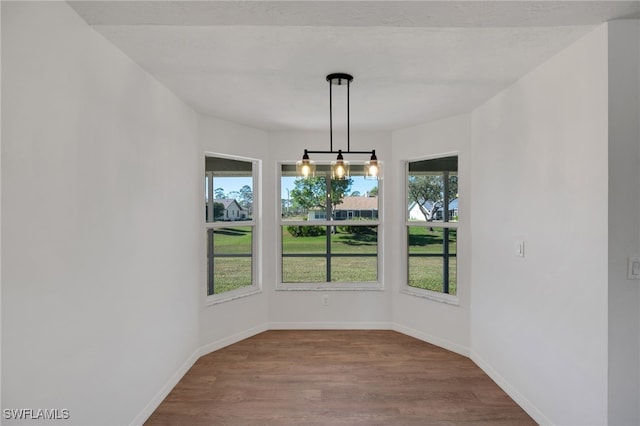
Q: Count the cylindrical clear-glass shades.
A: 3